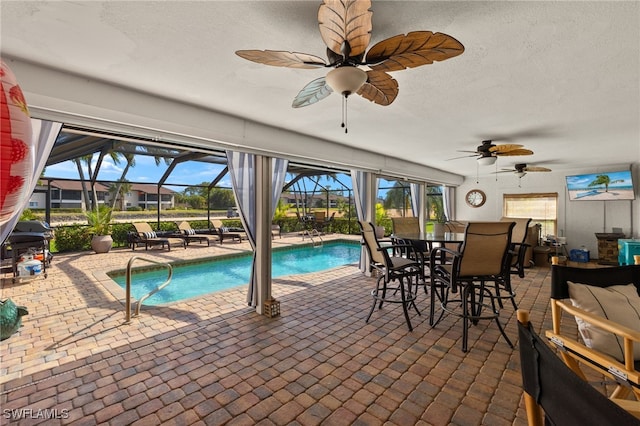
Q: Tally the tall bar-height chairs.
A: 4